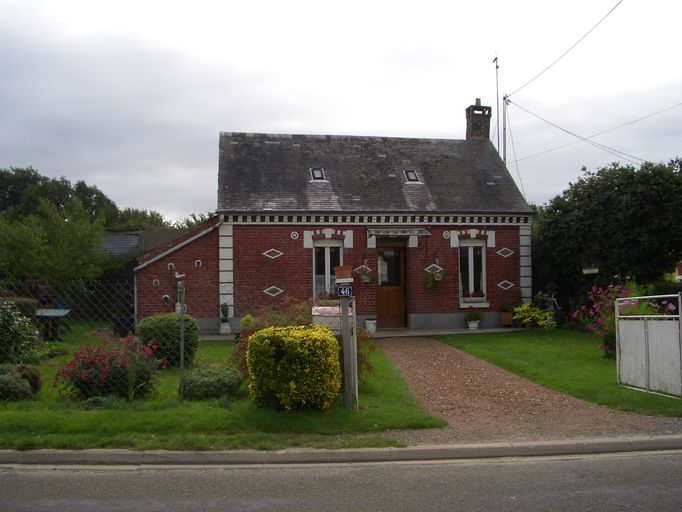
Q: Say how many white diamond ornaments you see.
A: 6